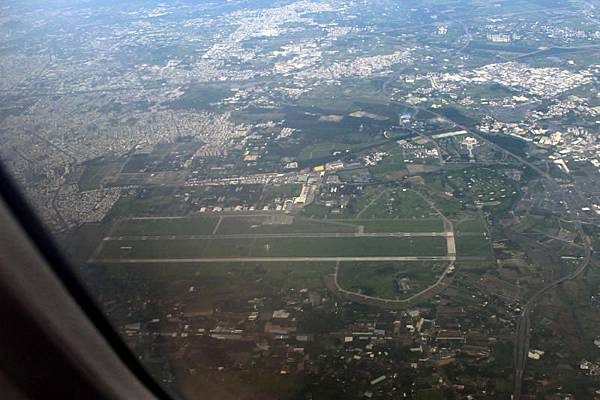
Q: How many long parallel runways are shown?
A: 2